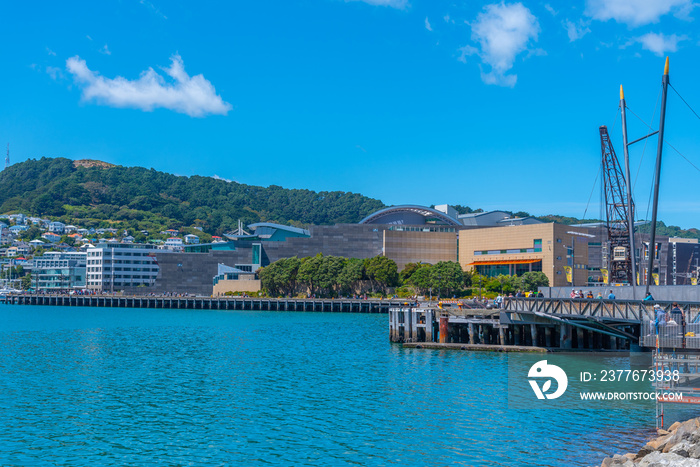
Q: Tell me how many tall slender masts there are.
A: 2